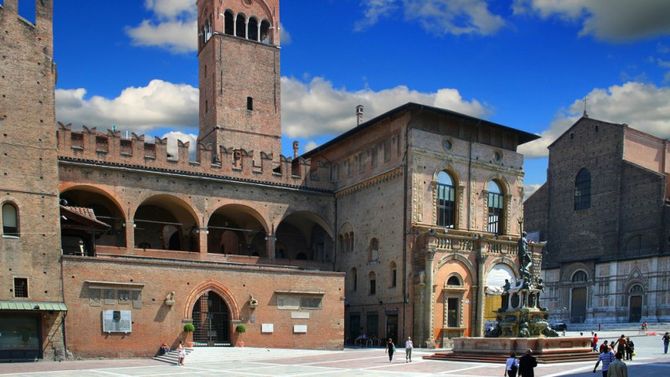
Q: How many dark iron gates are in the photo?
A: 1